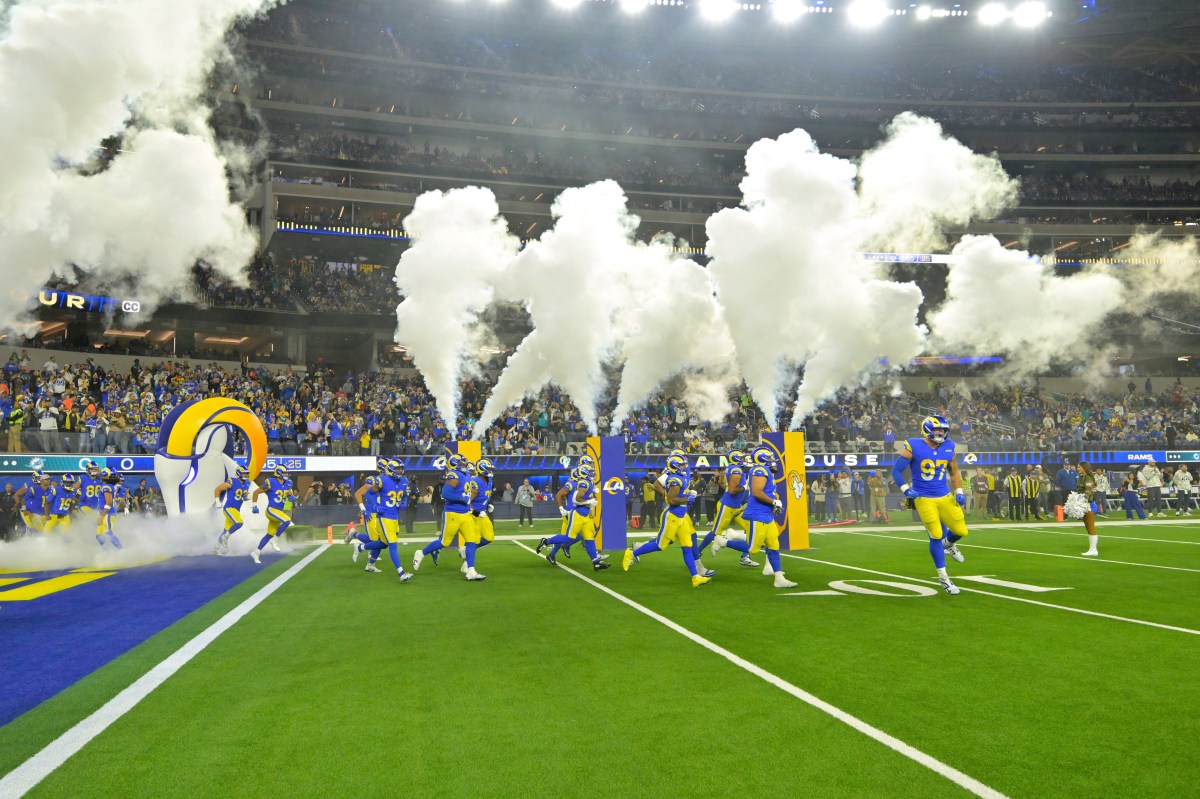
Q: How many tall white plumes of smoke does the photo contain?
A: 6